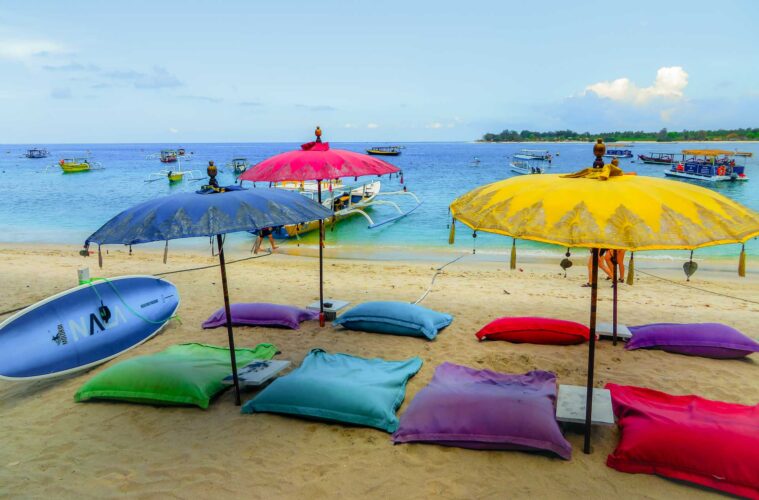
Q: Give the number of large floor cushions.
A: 8